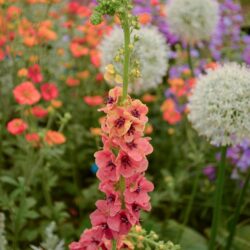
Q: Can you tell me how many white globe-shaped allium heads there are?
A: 3